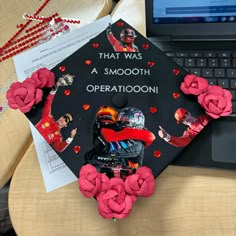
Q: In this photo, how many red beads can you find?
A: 13